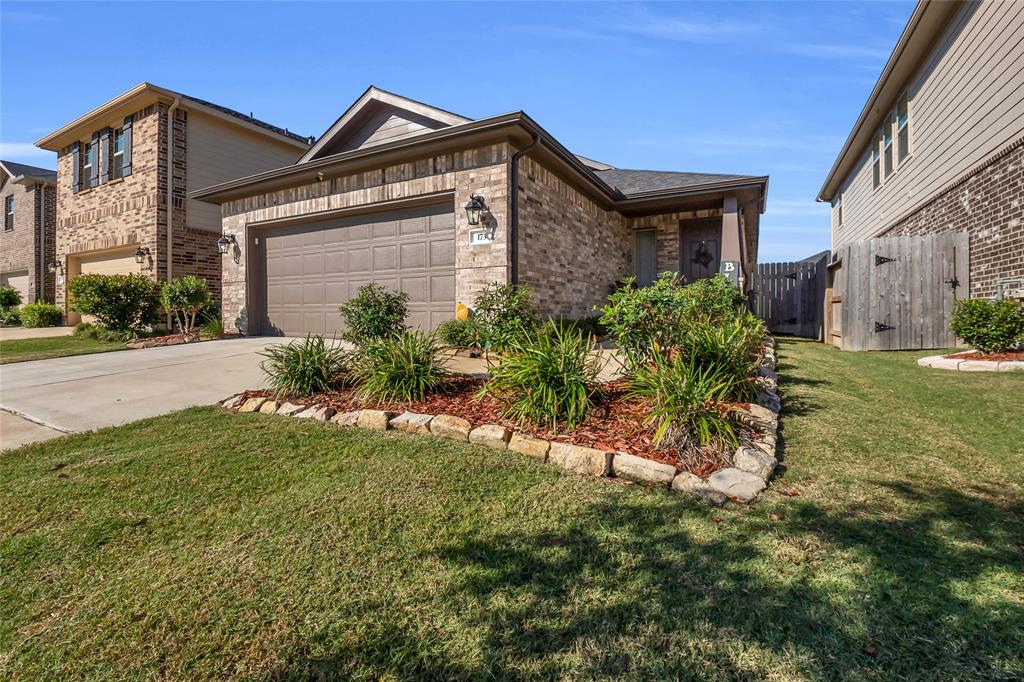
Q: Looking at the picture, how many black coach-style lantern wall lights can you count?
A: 4